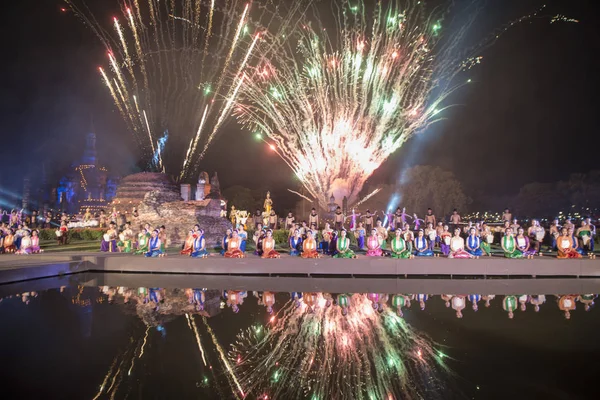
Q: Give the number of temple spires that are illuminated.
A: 1